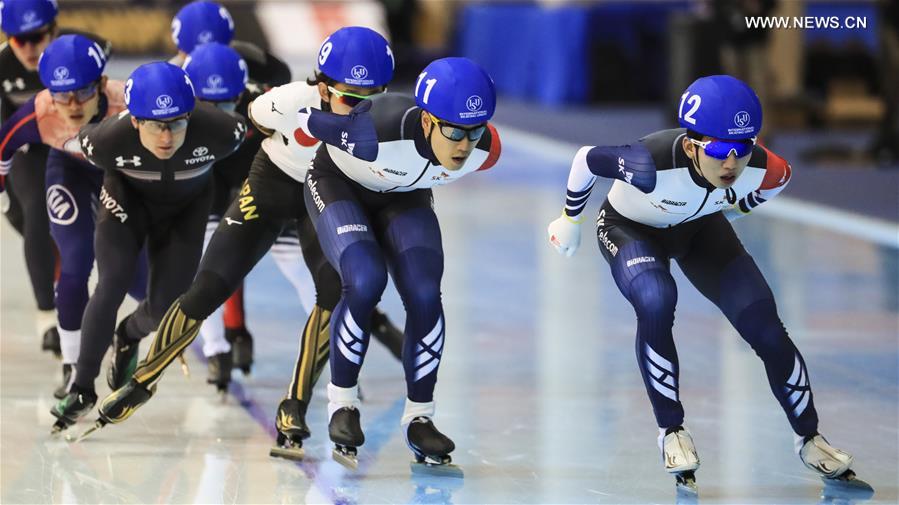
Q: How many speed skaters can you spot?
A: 8